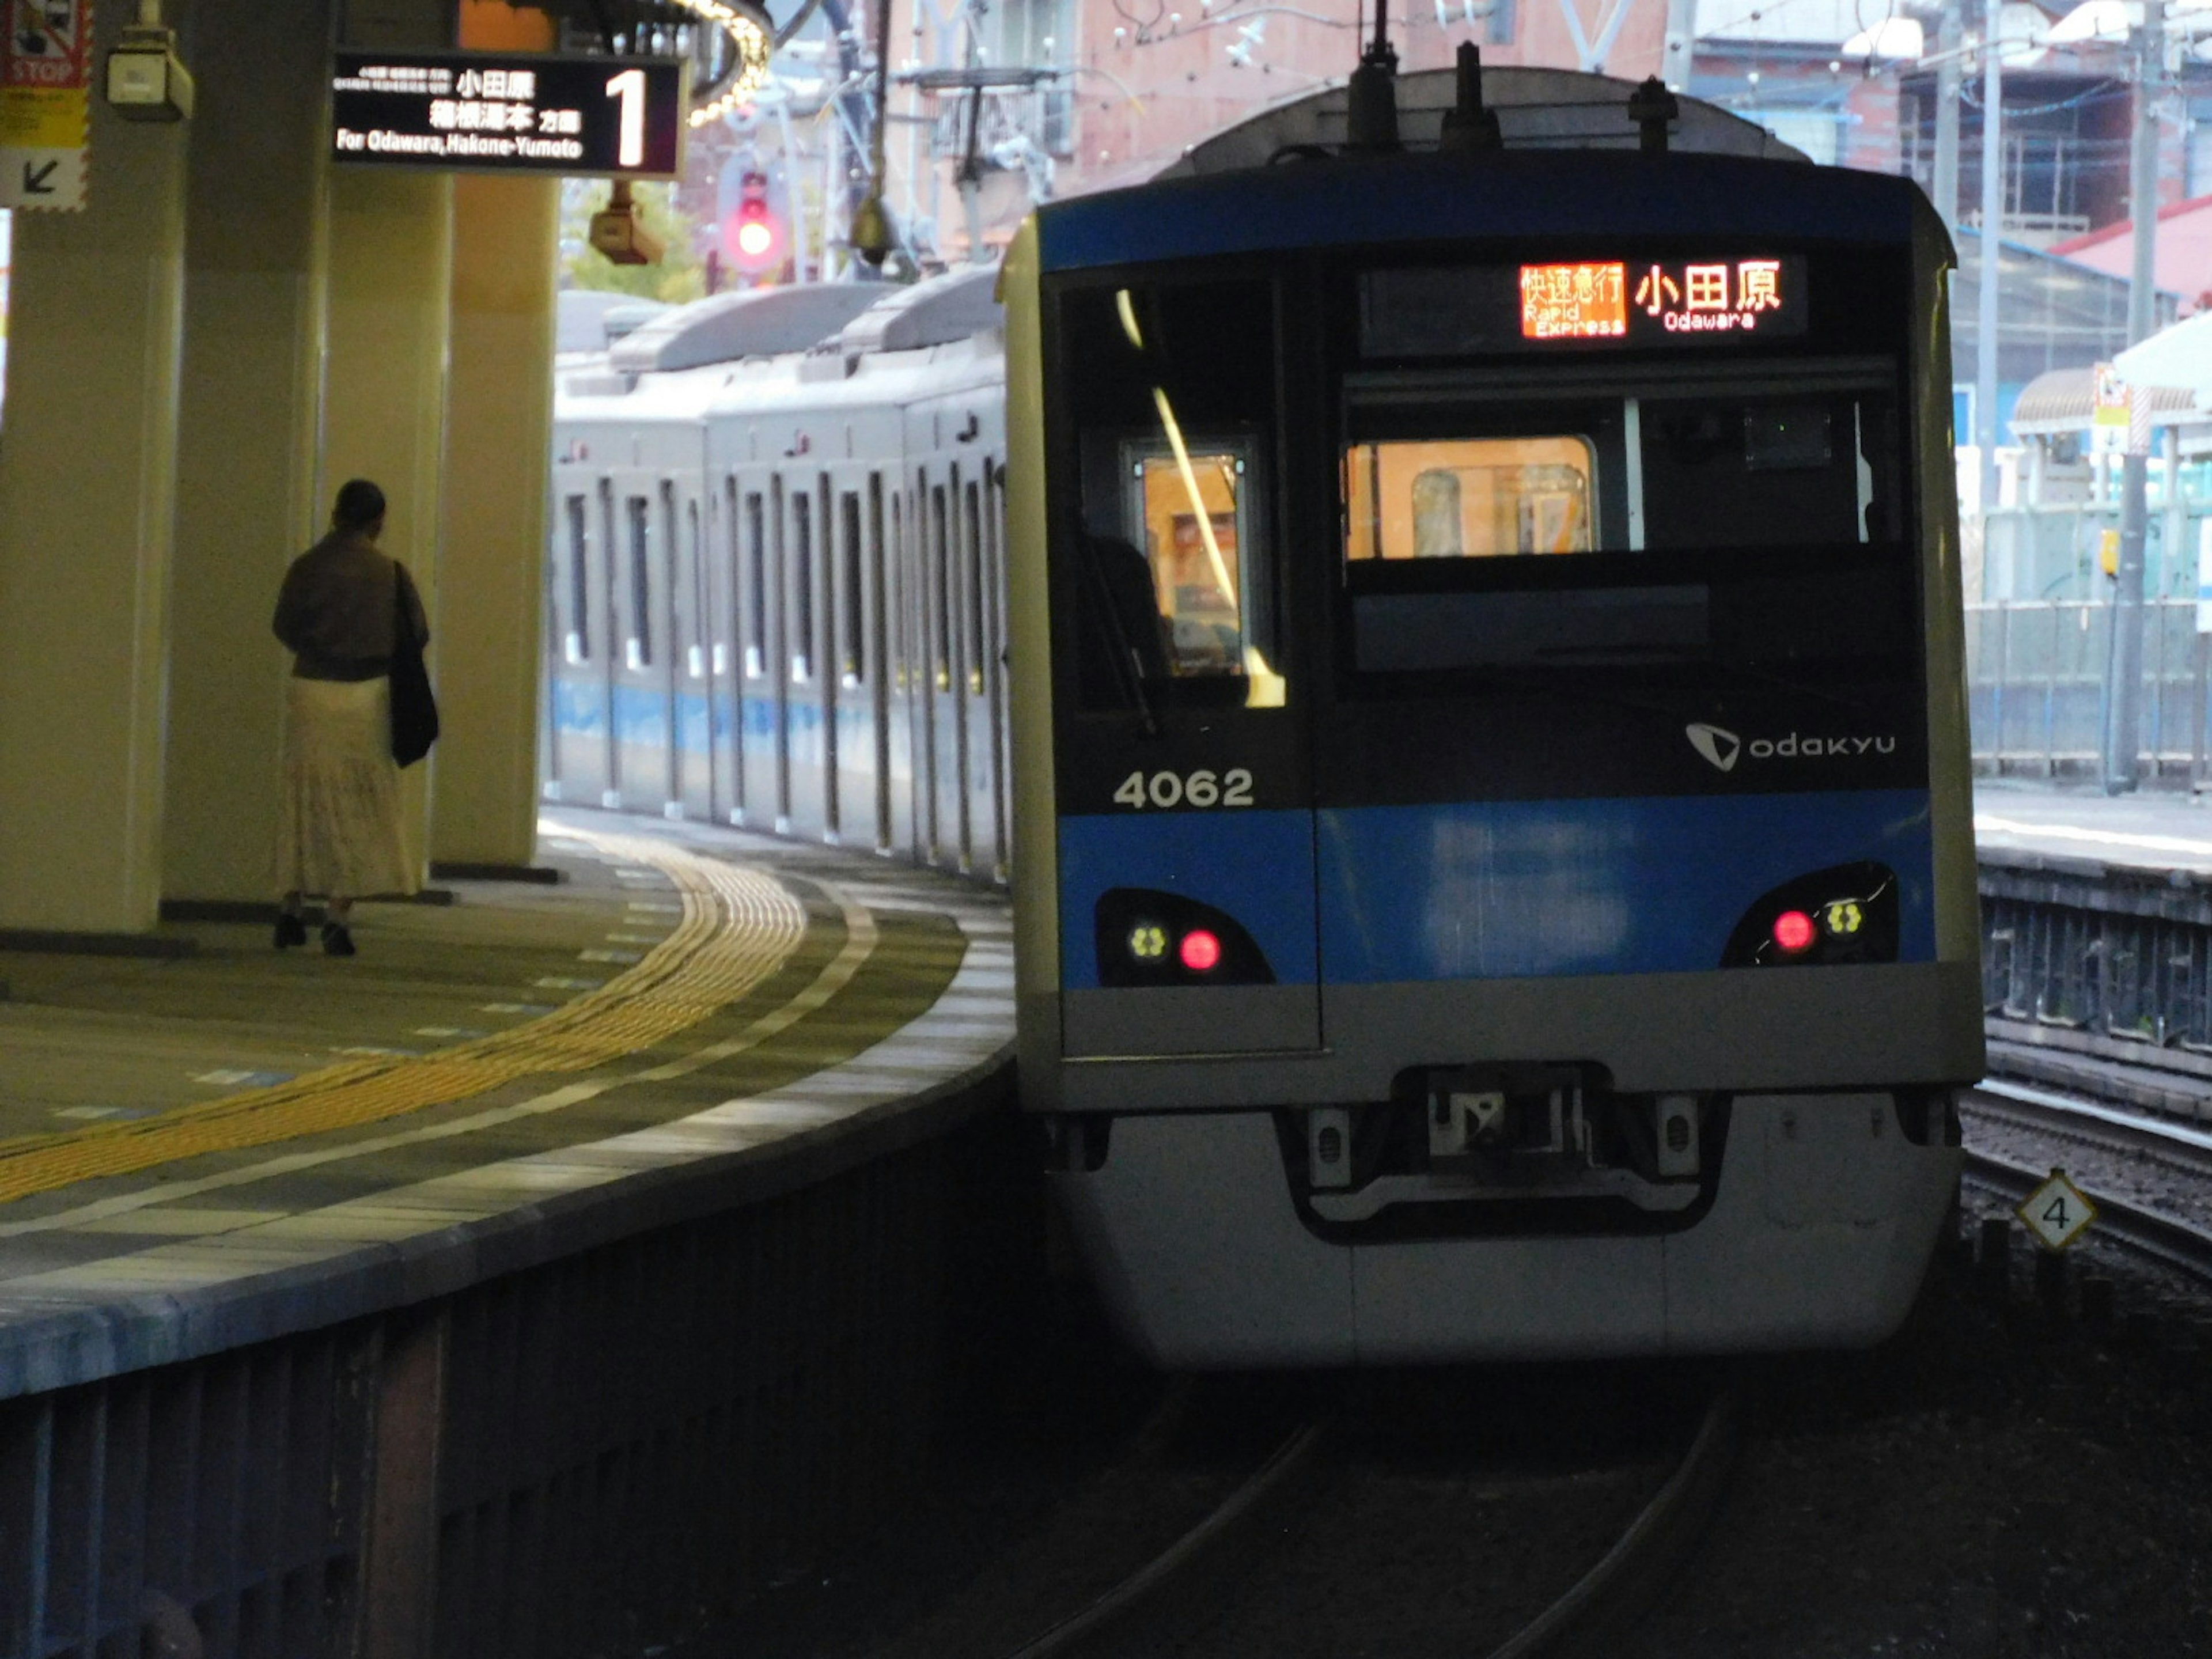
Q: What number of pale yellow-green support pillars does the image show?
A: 4